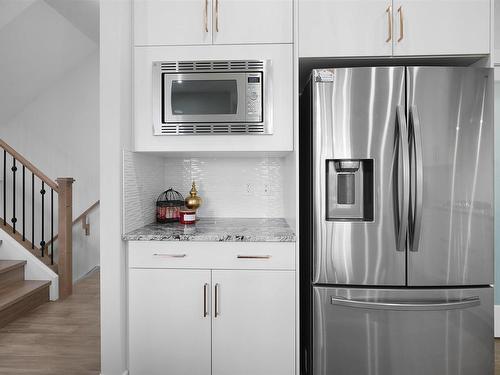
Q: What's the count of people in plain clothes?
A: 0